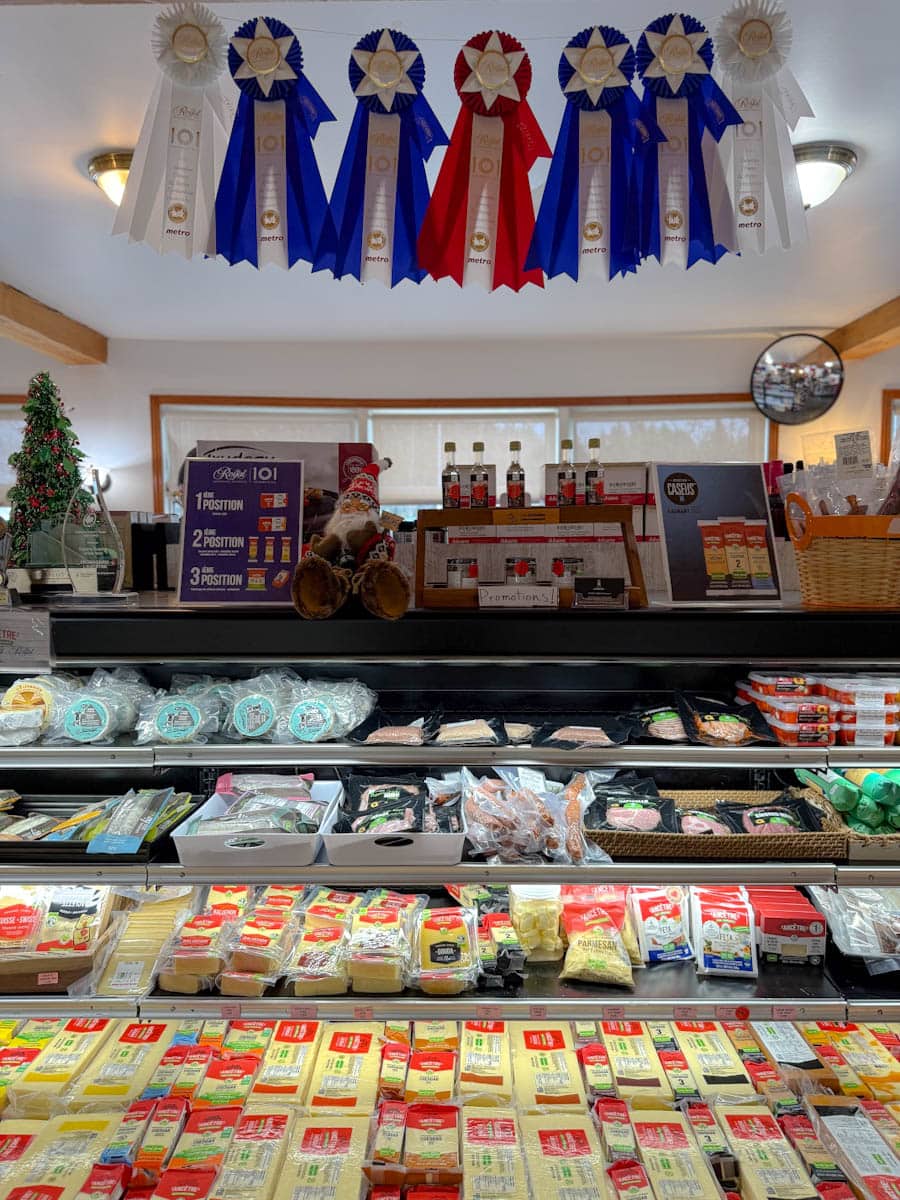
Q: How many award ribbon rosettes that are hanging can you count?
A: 7